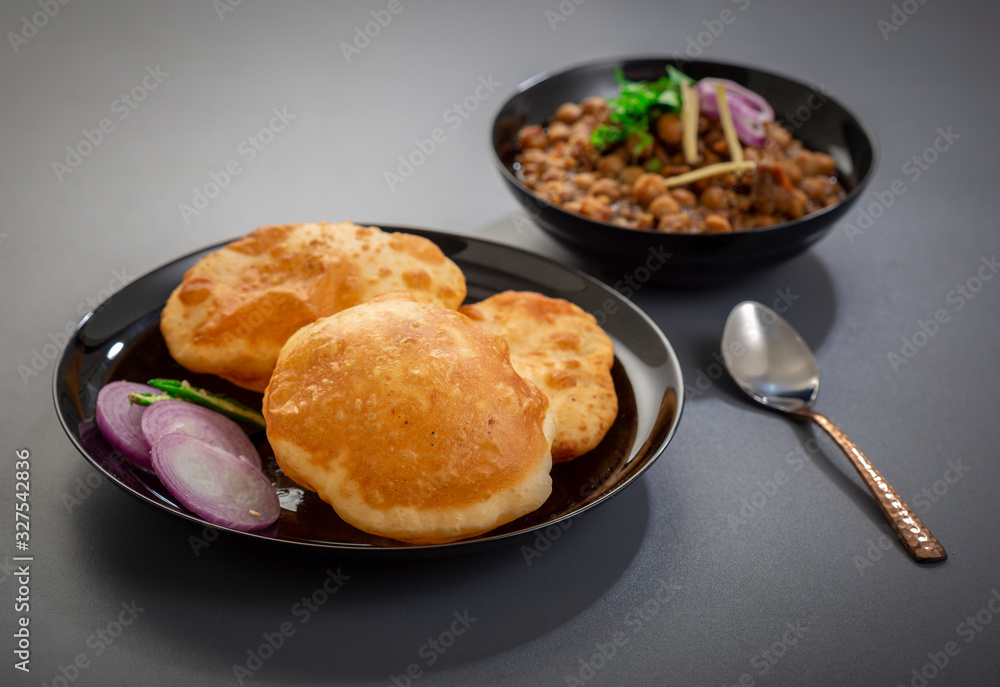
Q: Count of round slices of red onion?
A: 3